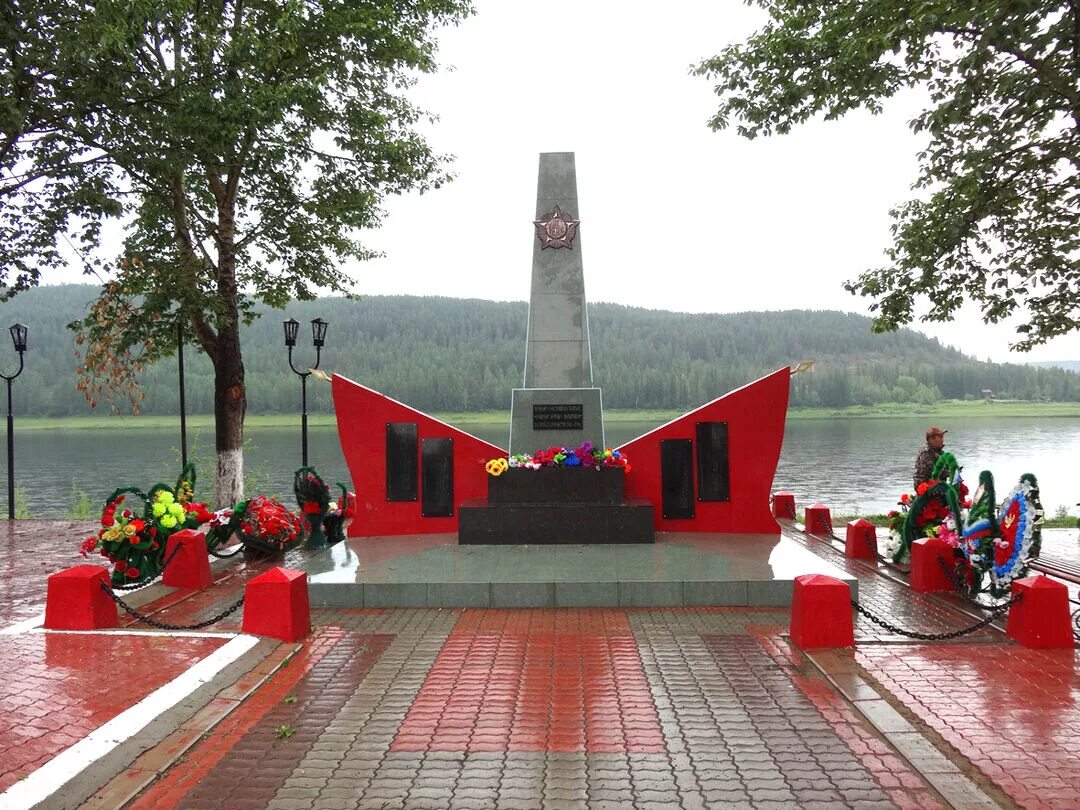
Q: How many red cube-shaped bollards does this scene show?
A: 9